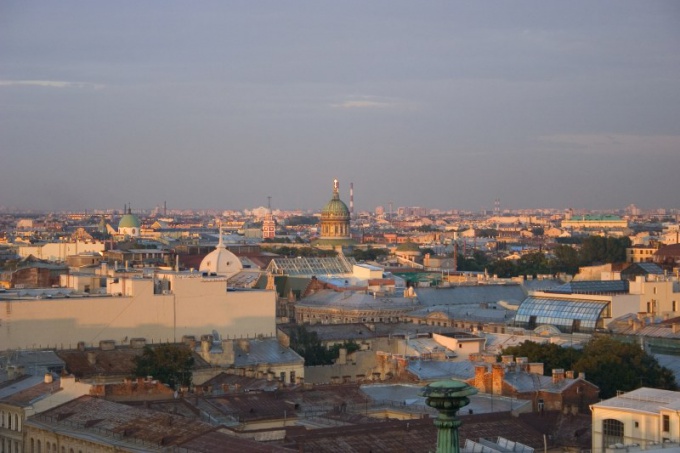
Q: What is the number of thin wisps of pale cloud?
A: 3